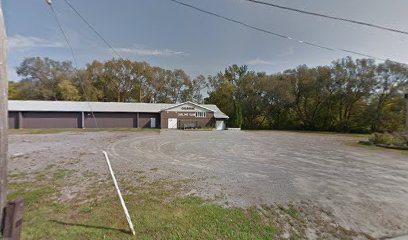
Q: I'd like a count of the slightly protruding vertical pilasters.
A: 3